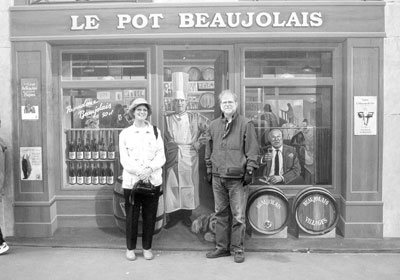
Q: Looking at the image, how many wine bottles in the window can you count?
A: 12